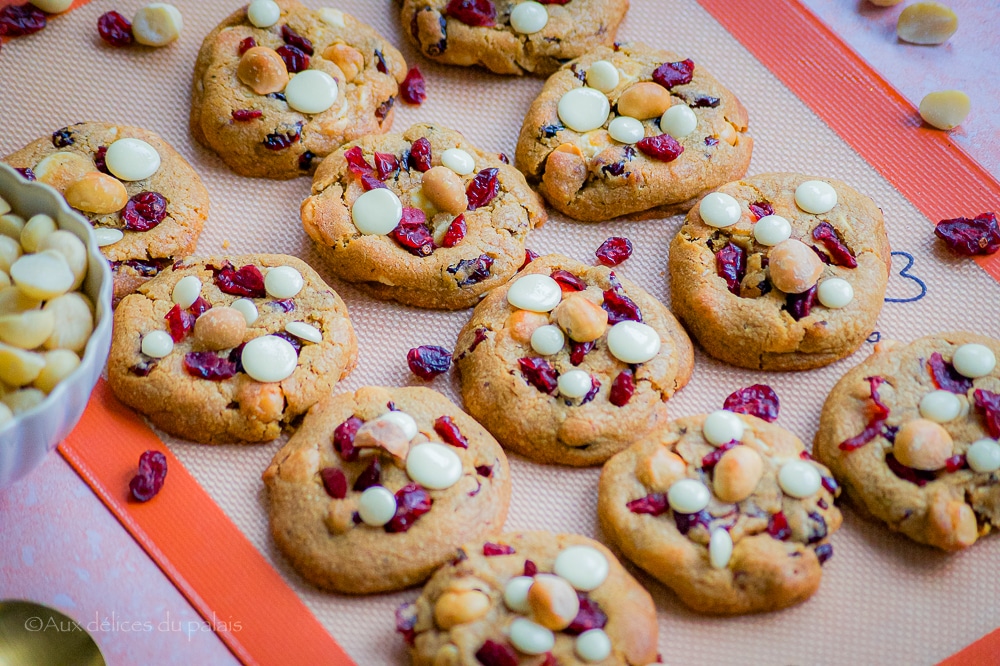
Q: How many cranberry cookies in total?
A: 12